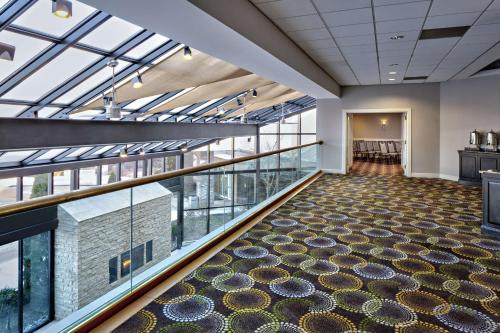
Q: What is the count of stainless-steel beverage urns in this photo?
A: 2